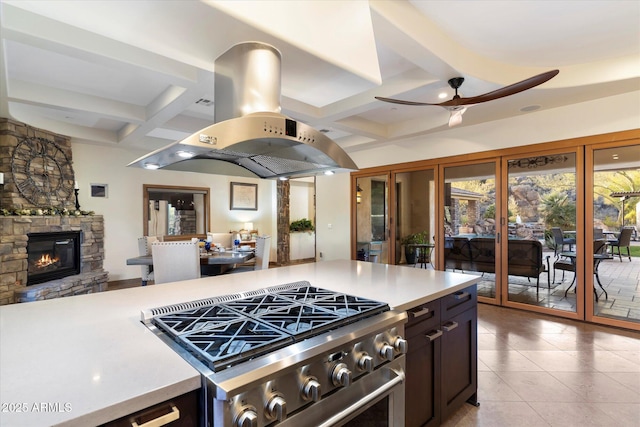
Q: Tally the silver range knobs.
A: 7